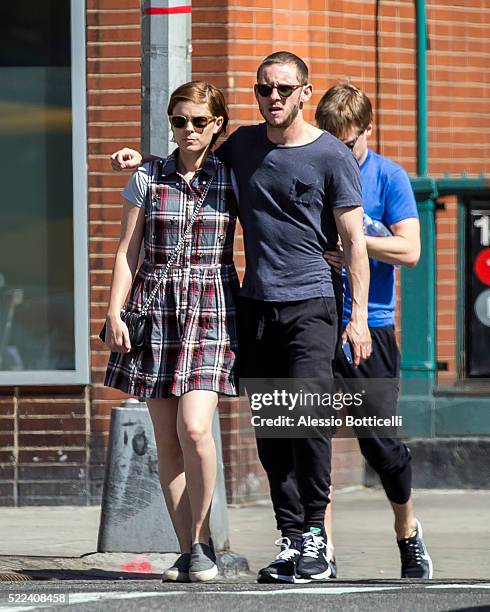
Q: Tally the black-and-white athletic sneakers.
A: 3